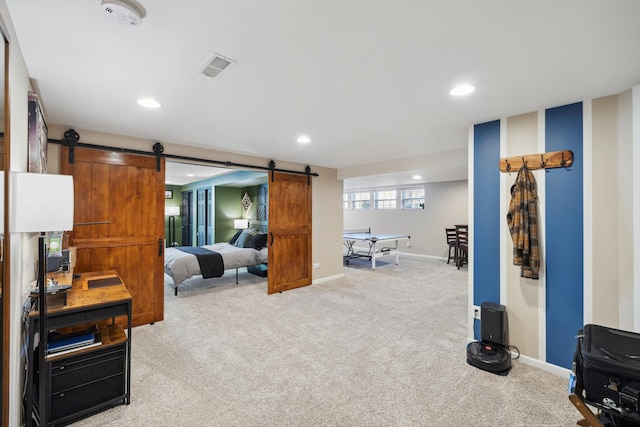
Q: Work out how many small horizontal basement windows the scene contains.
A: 4